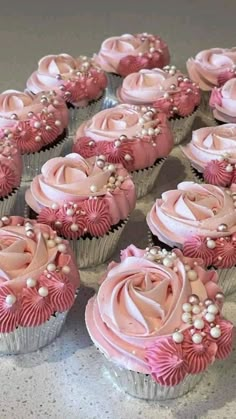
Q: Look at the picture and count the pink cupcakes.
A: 13